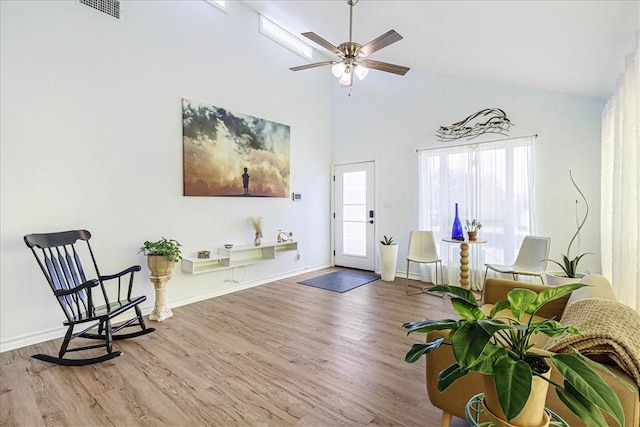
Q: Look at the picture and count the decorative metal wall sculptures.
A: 1